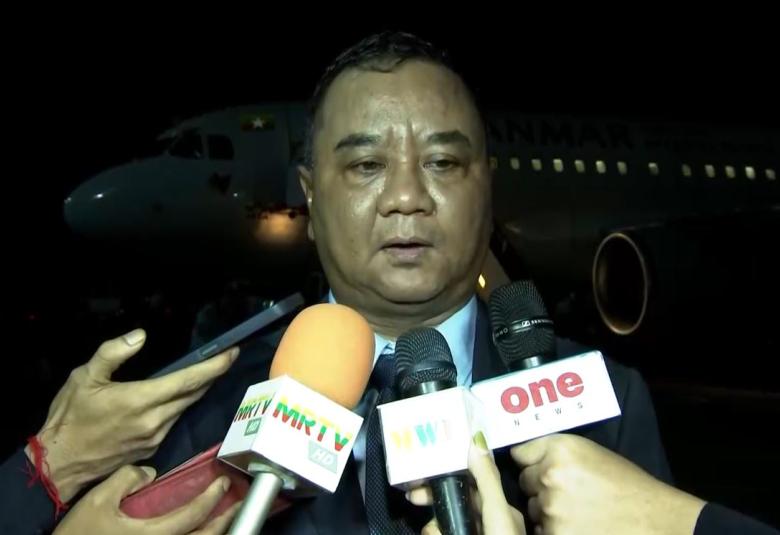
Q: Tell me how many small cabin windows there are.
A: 13